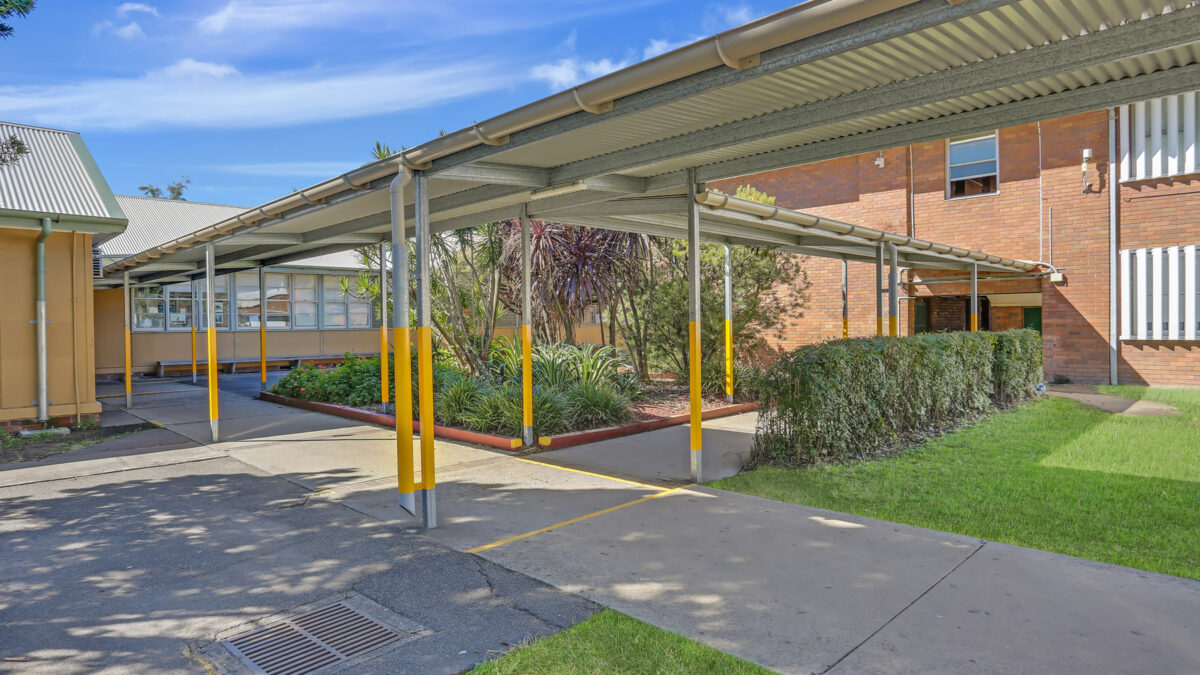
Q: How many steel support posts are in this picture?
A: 12